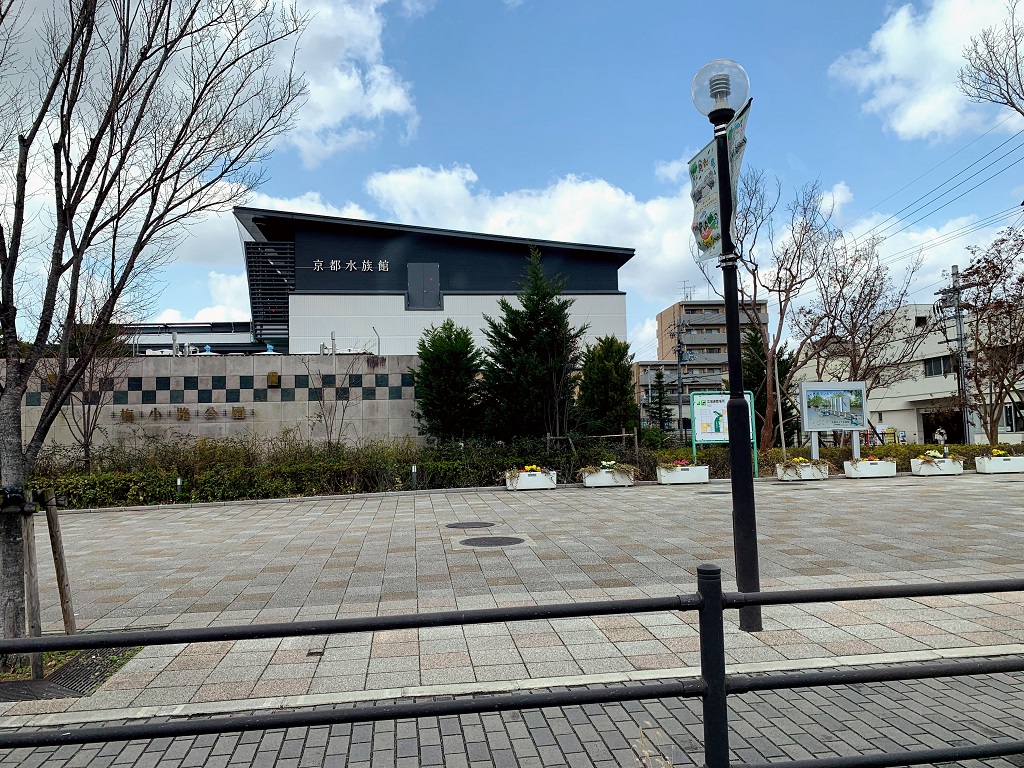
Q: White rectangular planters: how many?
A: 7